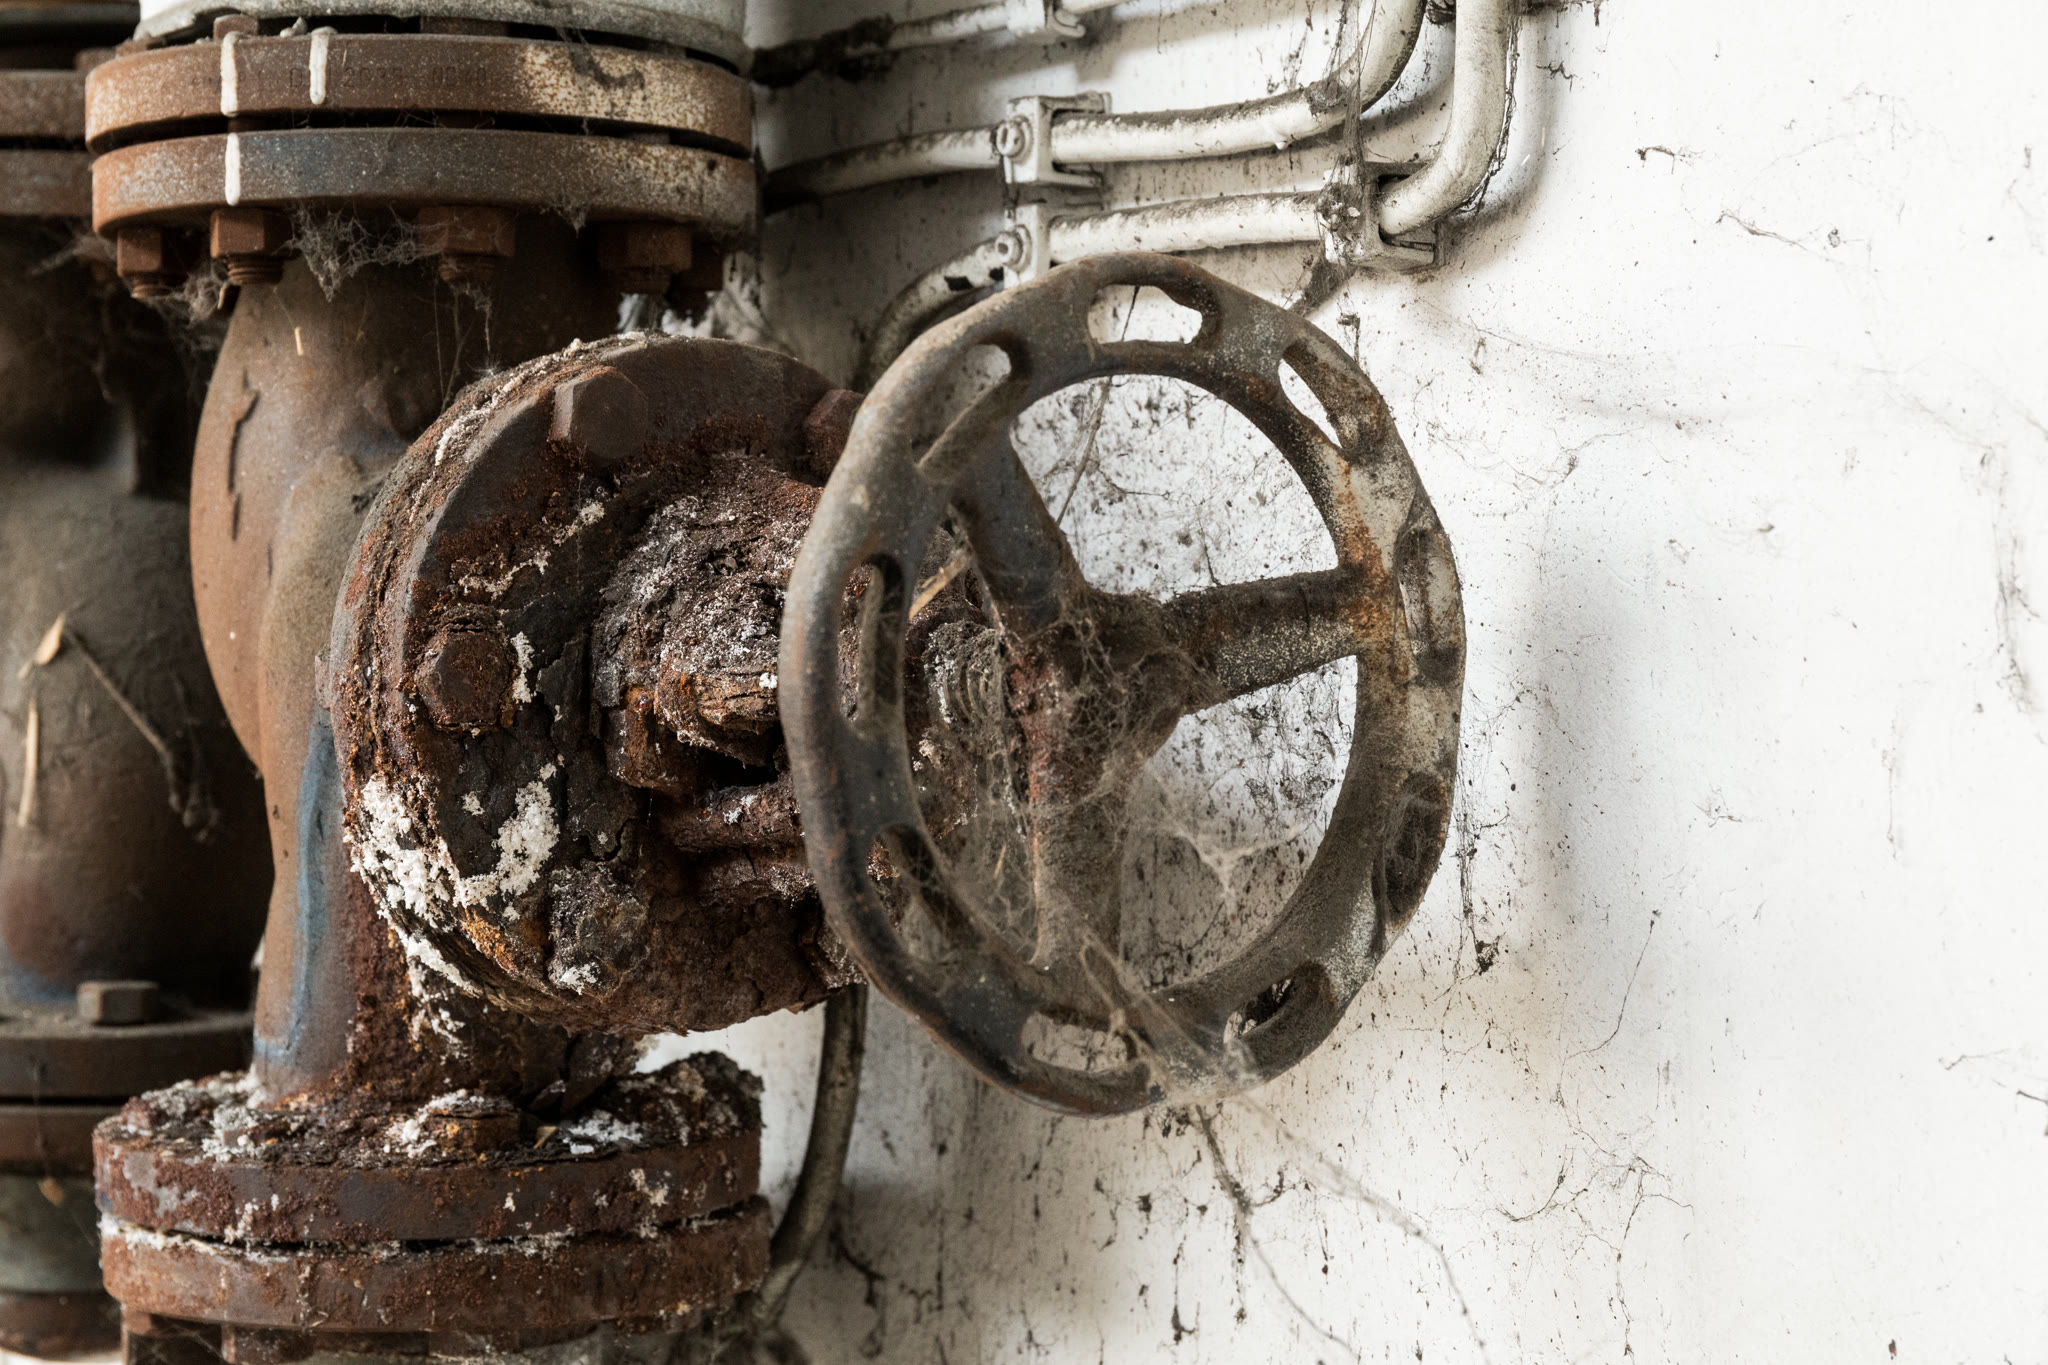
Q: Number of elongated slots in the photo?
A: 9